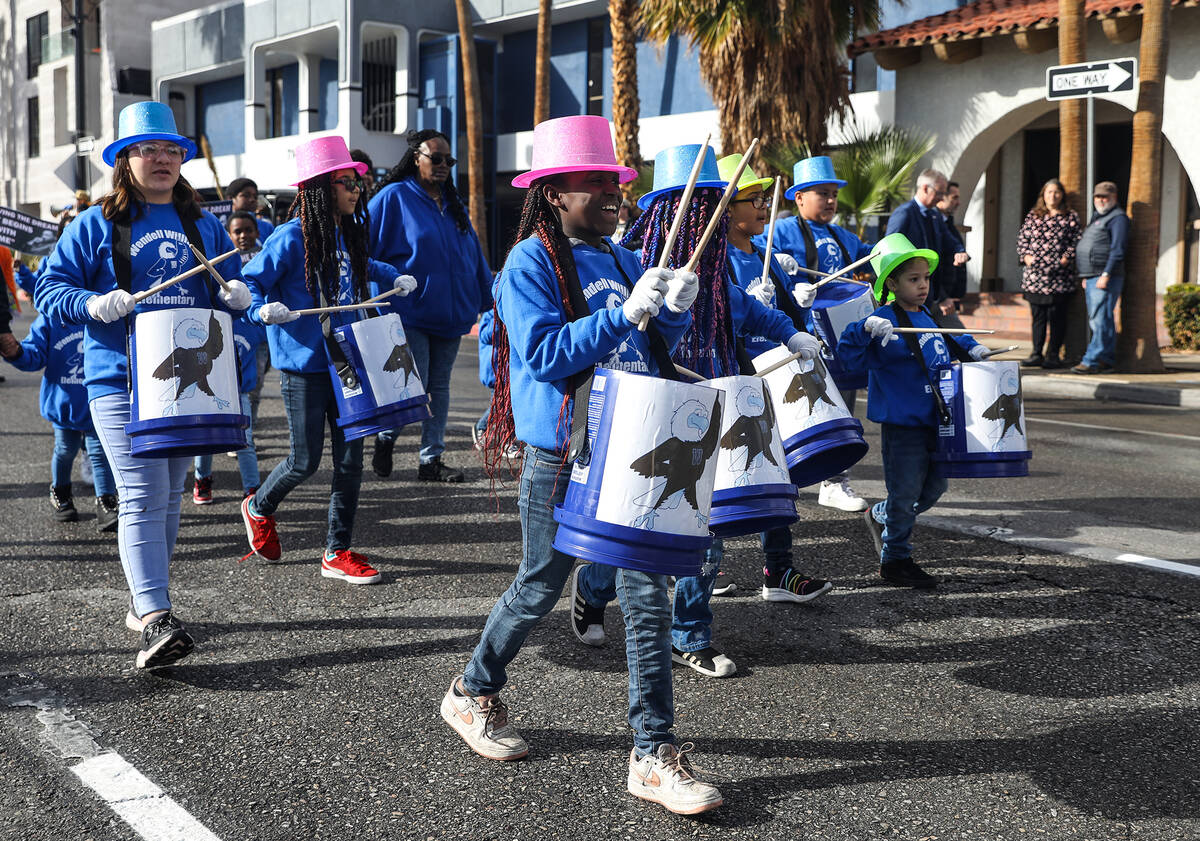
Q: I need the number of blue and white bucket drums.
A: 7